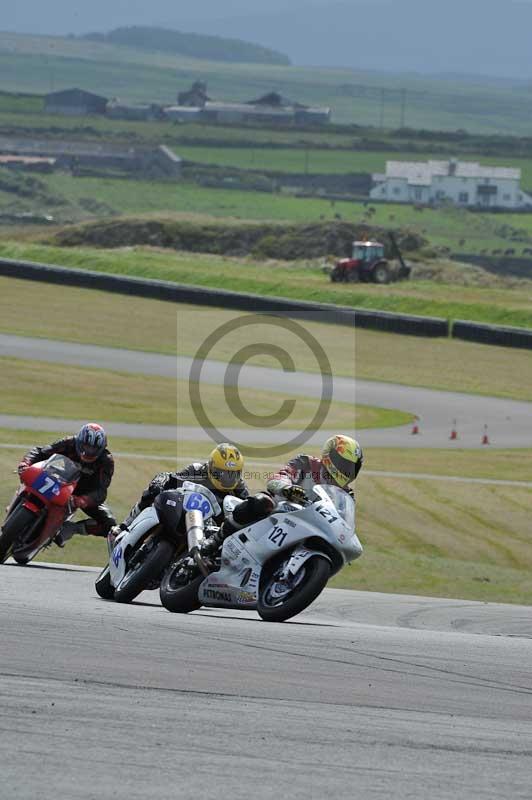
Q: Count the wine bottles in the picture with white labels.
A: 0